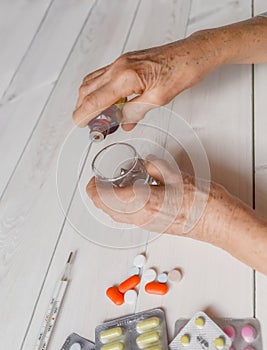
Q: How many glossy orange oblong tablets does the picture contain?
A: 3